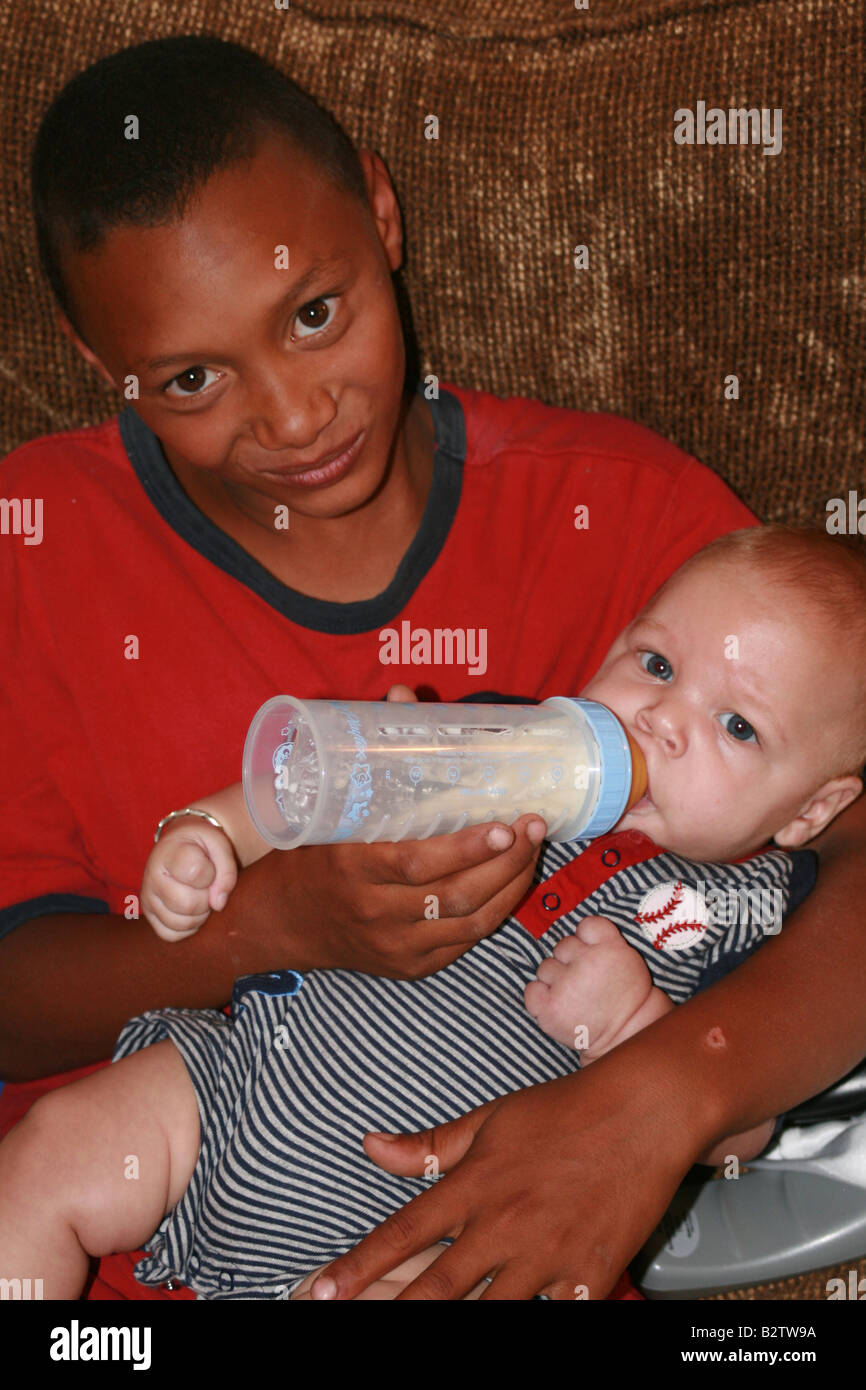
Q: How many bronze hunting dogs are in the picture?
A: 0